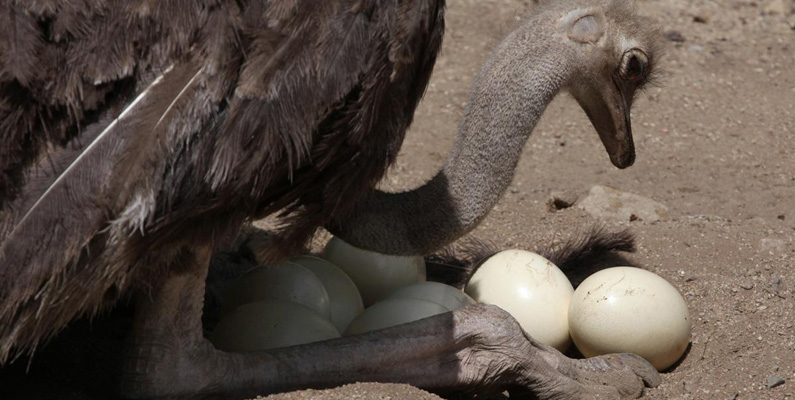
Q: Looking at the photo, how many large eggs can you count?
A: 8